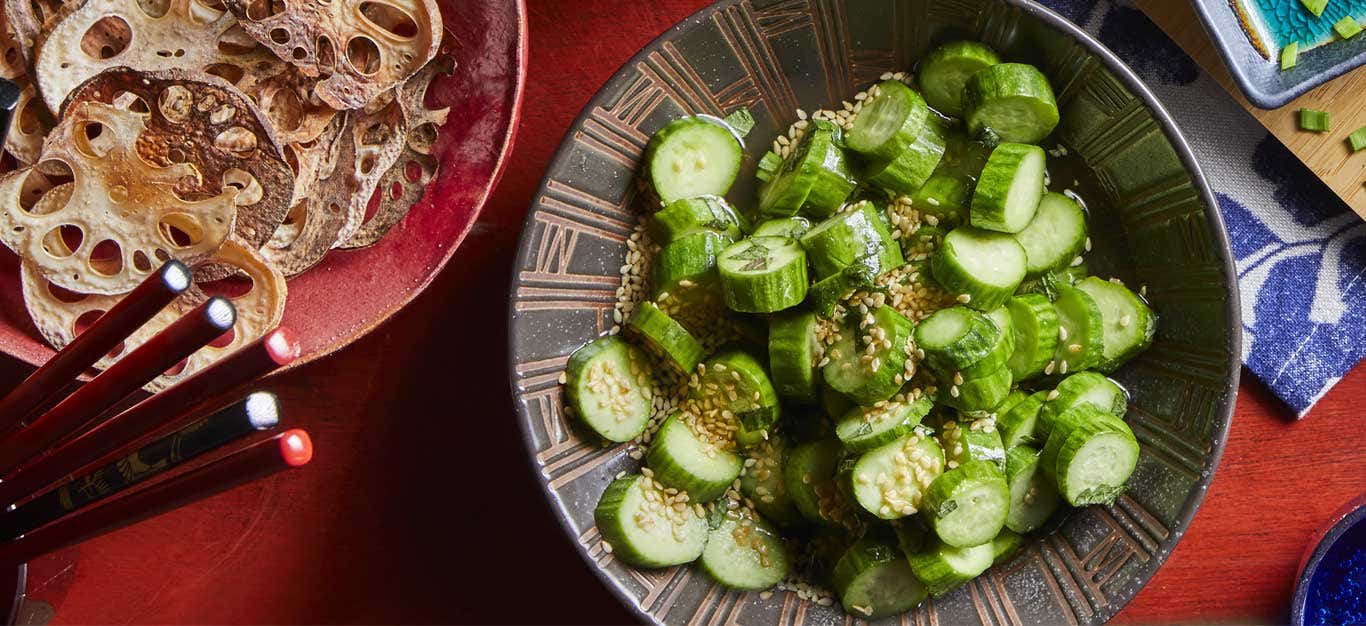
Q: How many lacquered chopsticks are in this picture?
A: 5